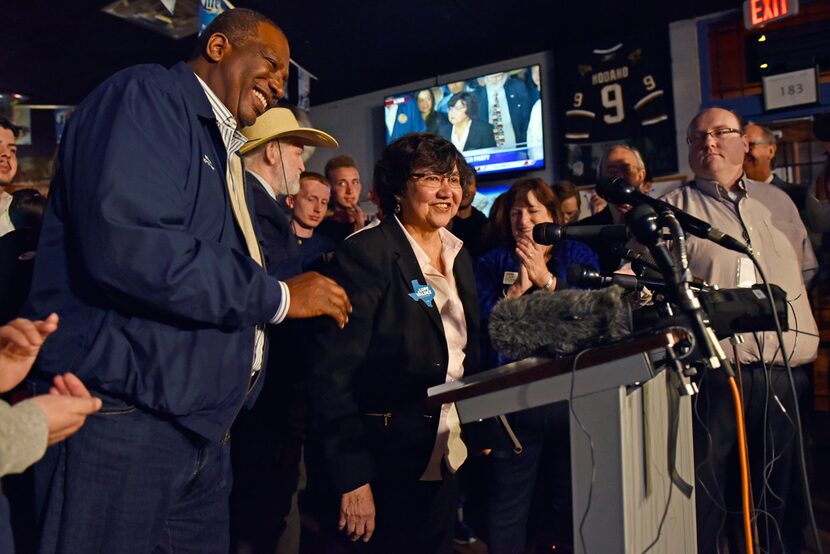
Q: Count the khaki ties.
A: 1